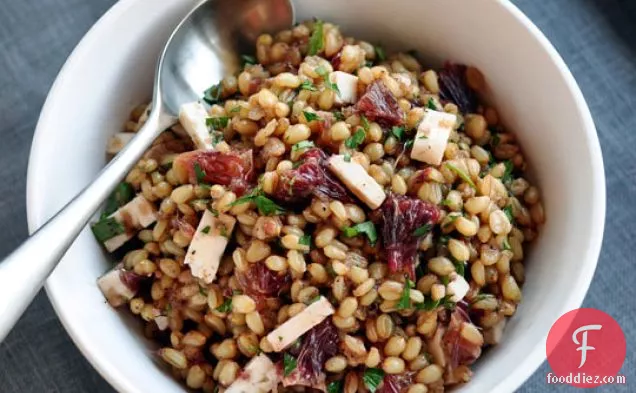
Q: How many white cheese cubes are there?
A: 11